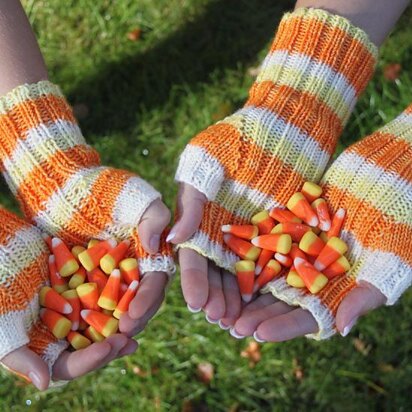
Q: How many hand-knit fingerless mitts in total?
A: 4